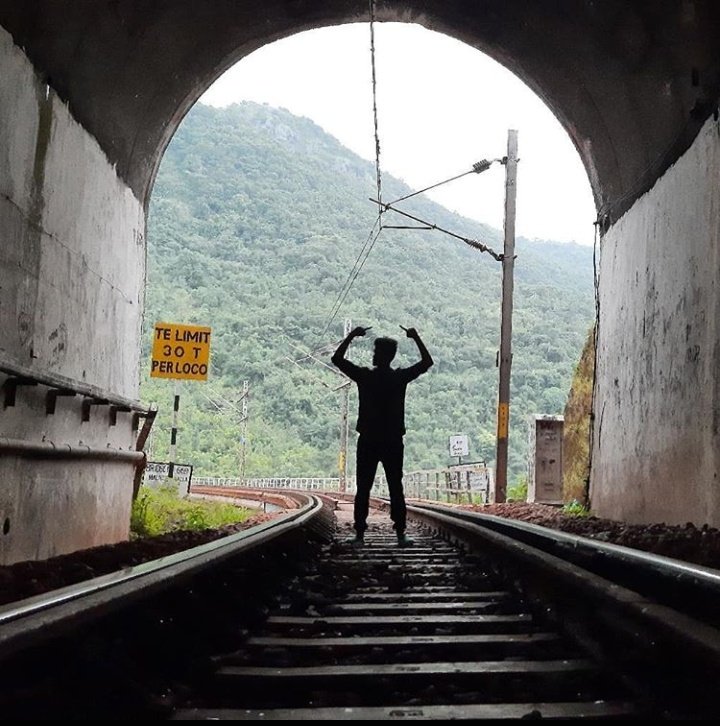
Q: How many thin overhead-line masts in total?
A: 3